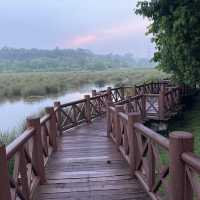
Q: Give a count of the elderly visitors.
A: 0